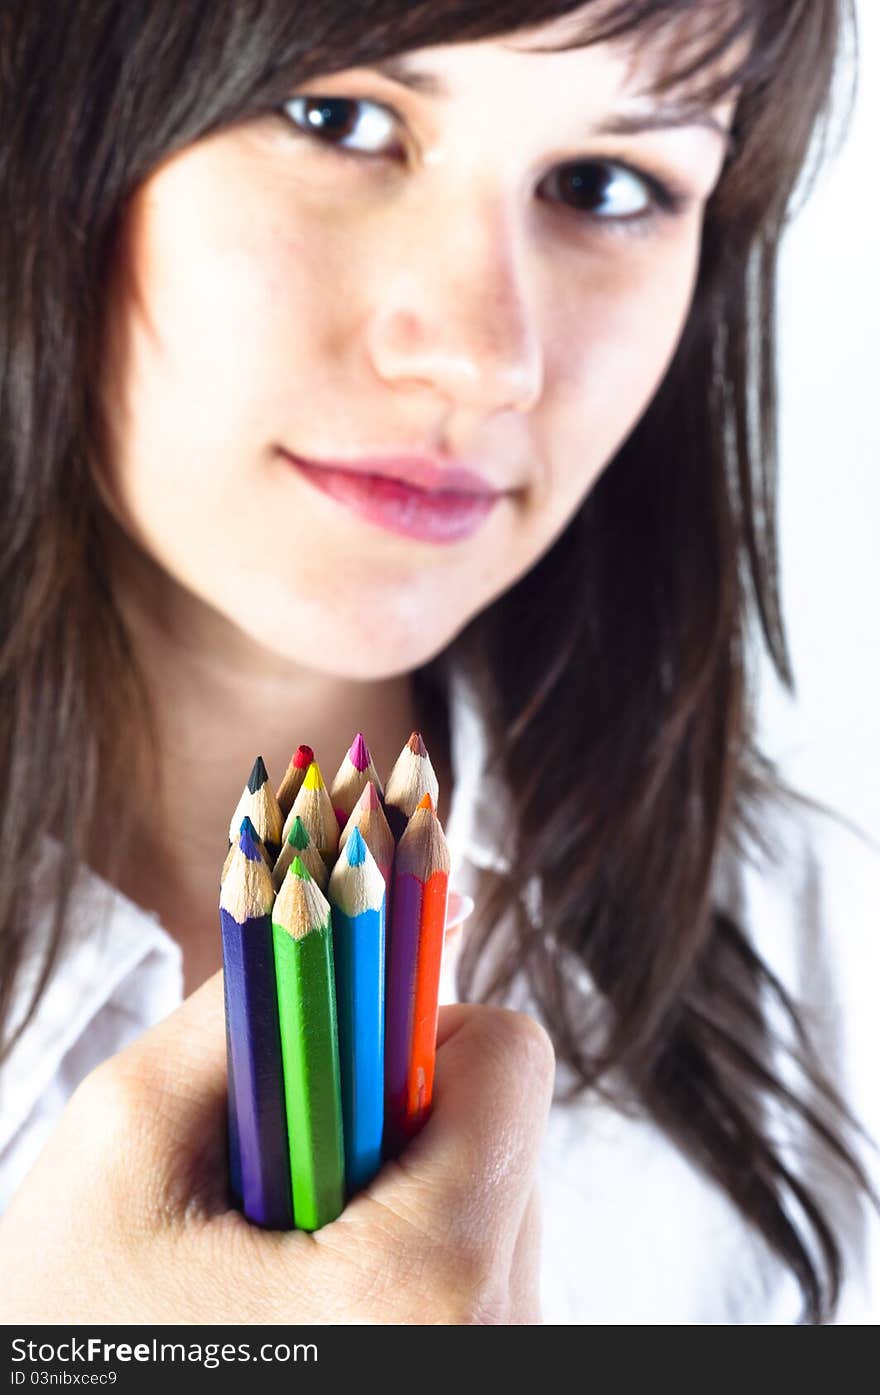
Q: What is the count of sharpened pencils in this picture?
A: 12